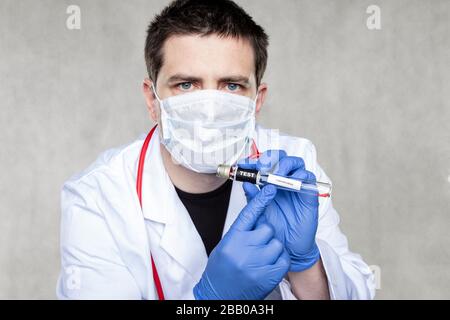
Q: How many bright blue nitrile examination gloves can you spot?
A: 2